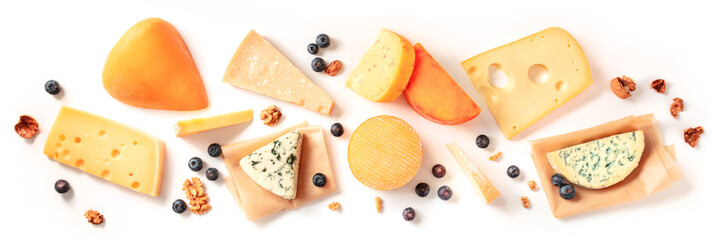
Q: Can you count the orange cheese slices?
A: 2